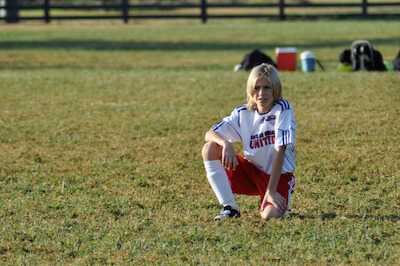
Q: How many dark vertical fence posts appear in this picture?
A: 6